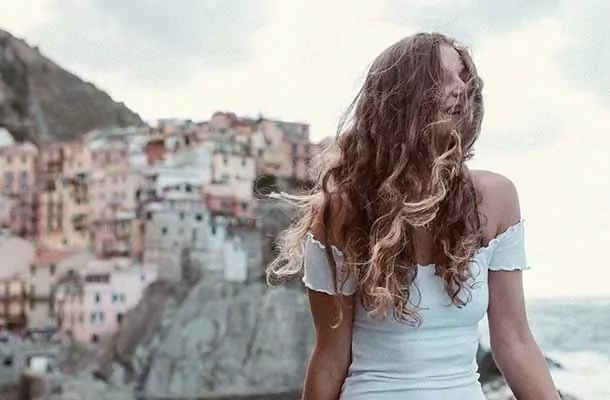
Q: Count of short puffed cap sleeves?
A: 2